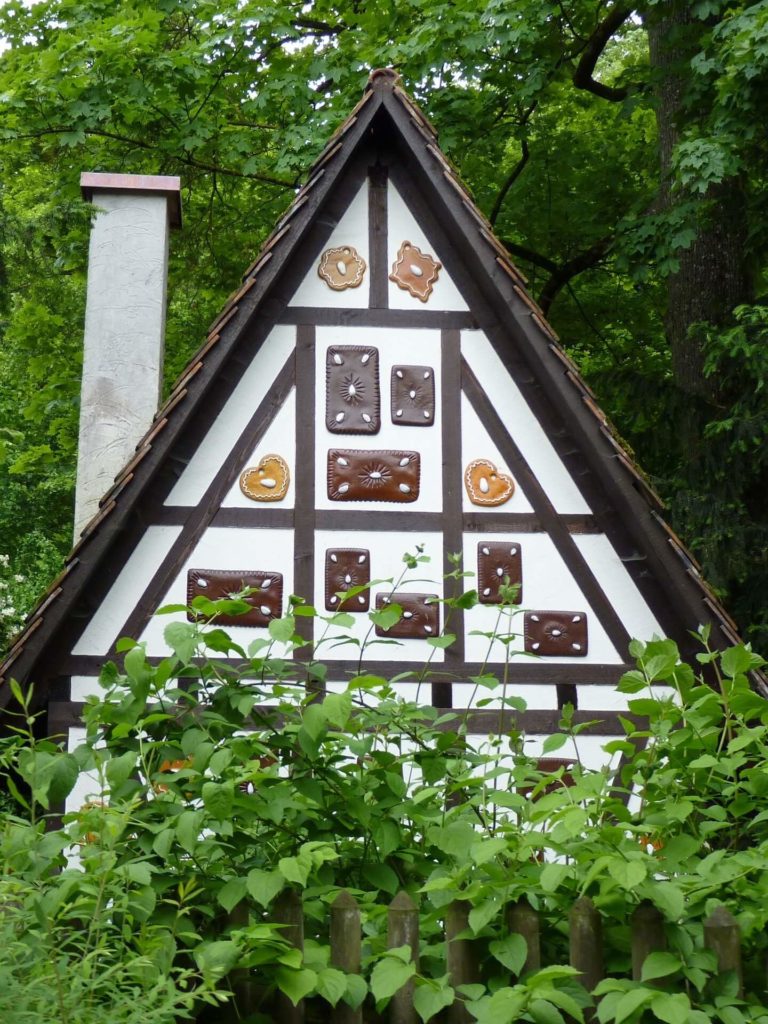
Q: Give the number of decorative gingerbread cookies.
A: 12